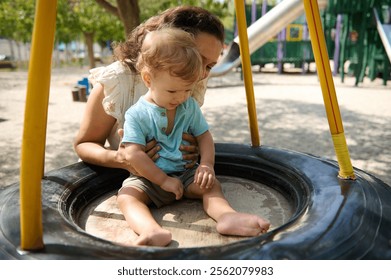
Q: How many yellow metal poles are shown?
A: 3